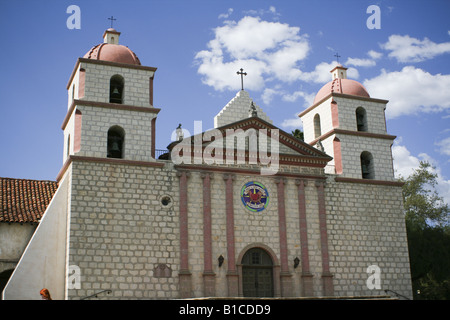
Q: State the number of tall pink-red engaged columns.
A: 6